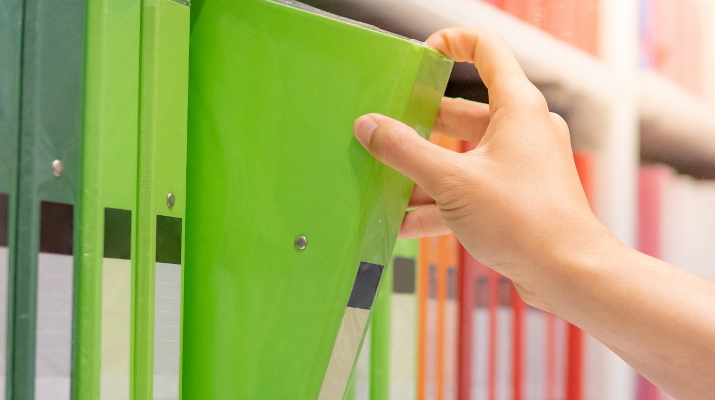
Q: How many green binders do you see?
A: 7